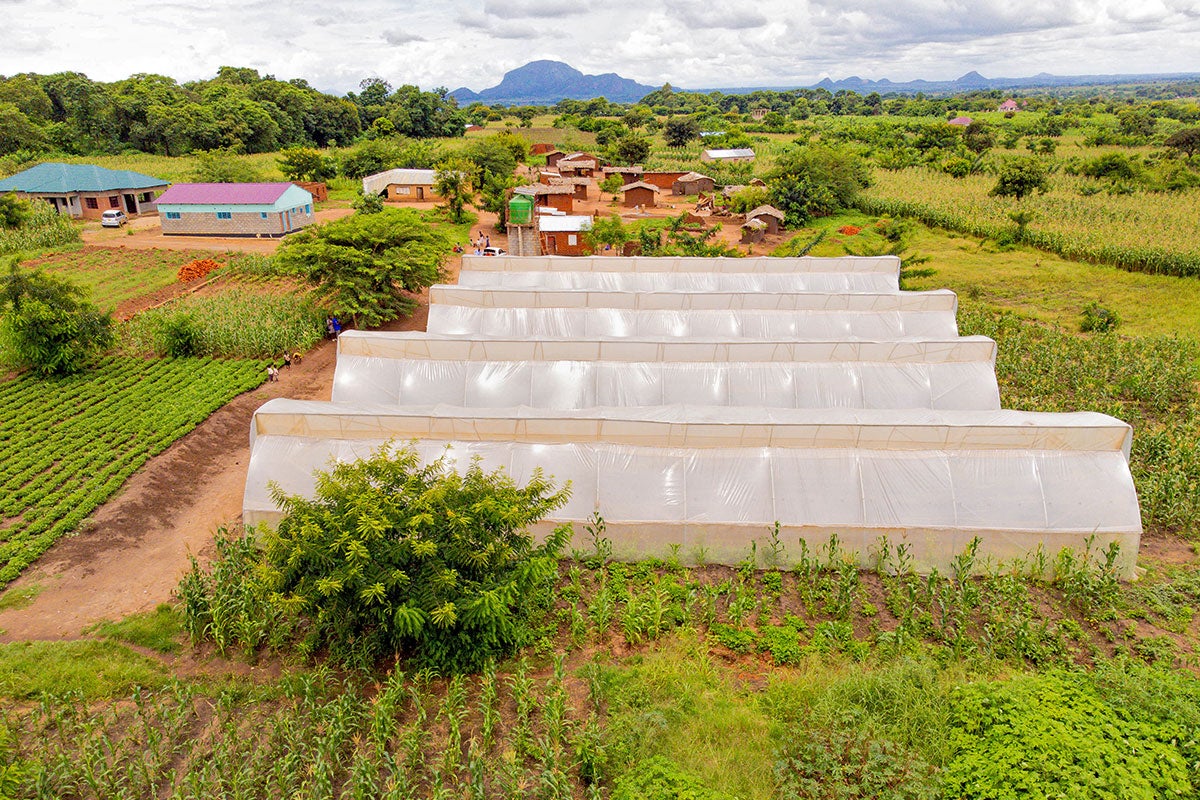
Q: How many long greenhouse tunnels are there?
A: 4